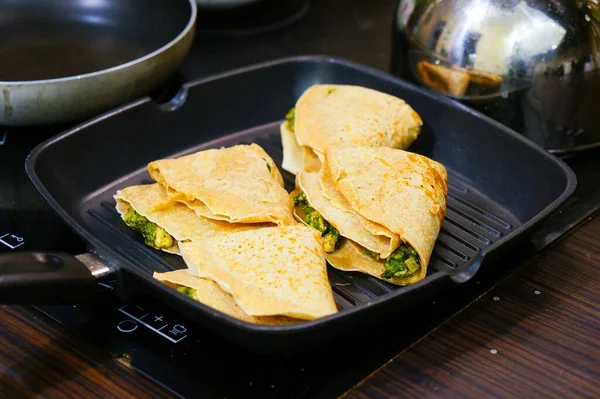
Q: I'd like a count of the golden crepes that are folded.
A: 4